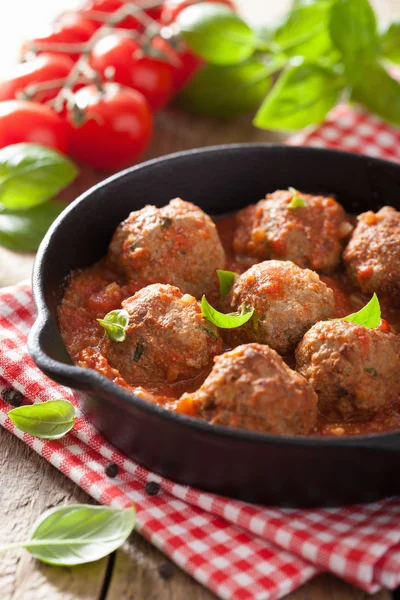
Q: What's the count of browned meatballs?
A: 7